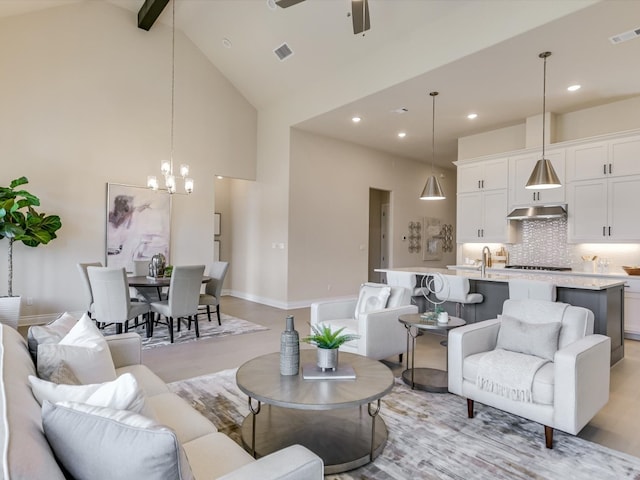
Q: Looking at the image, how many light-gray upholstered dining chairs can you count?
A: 5